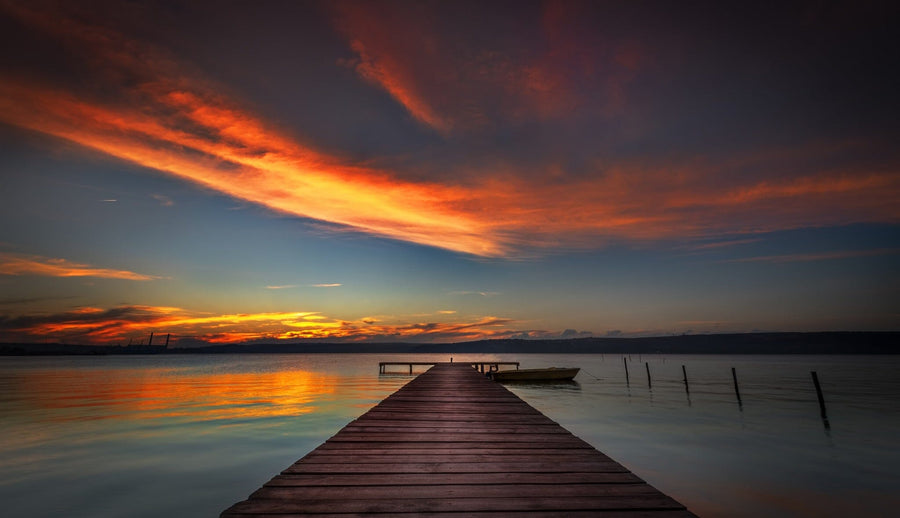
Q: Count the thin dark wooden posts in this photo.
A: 5